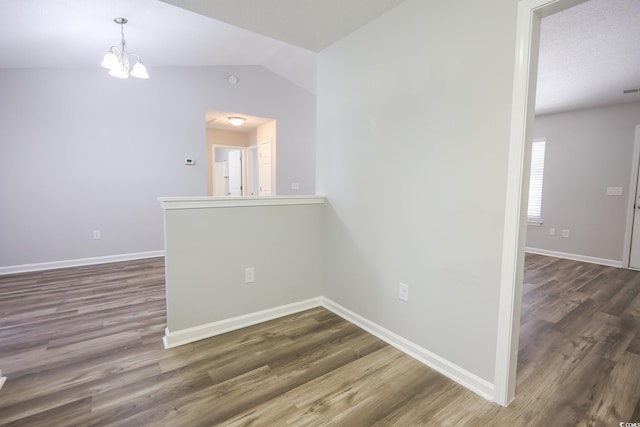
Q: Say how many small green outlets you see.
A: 0